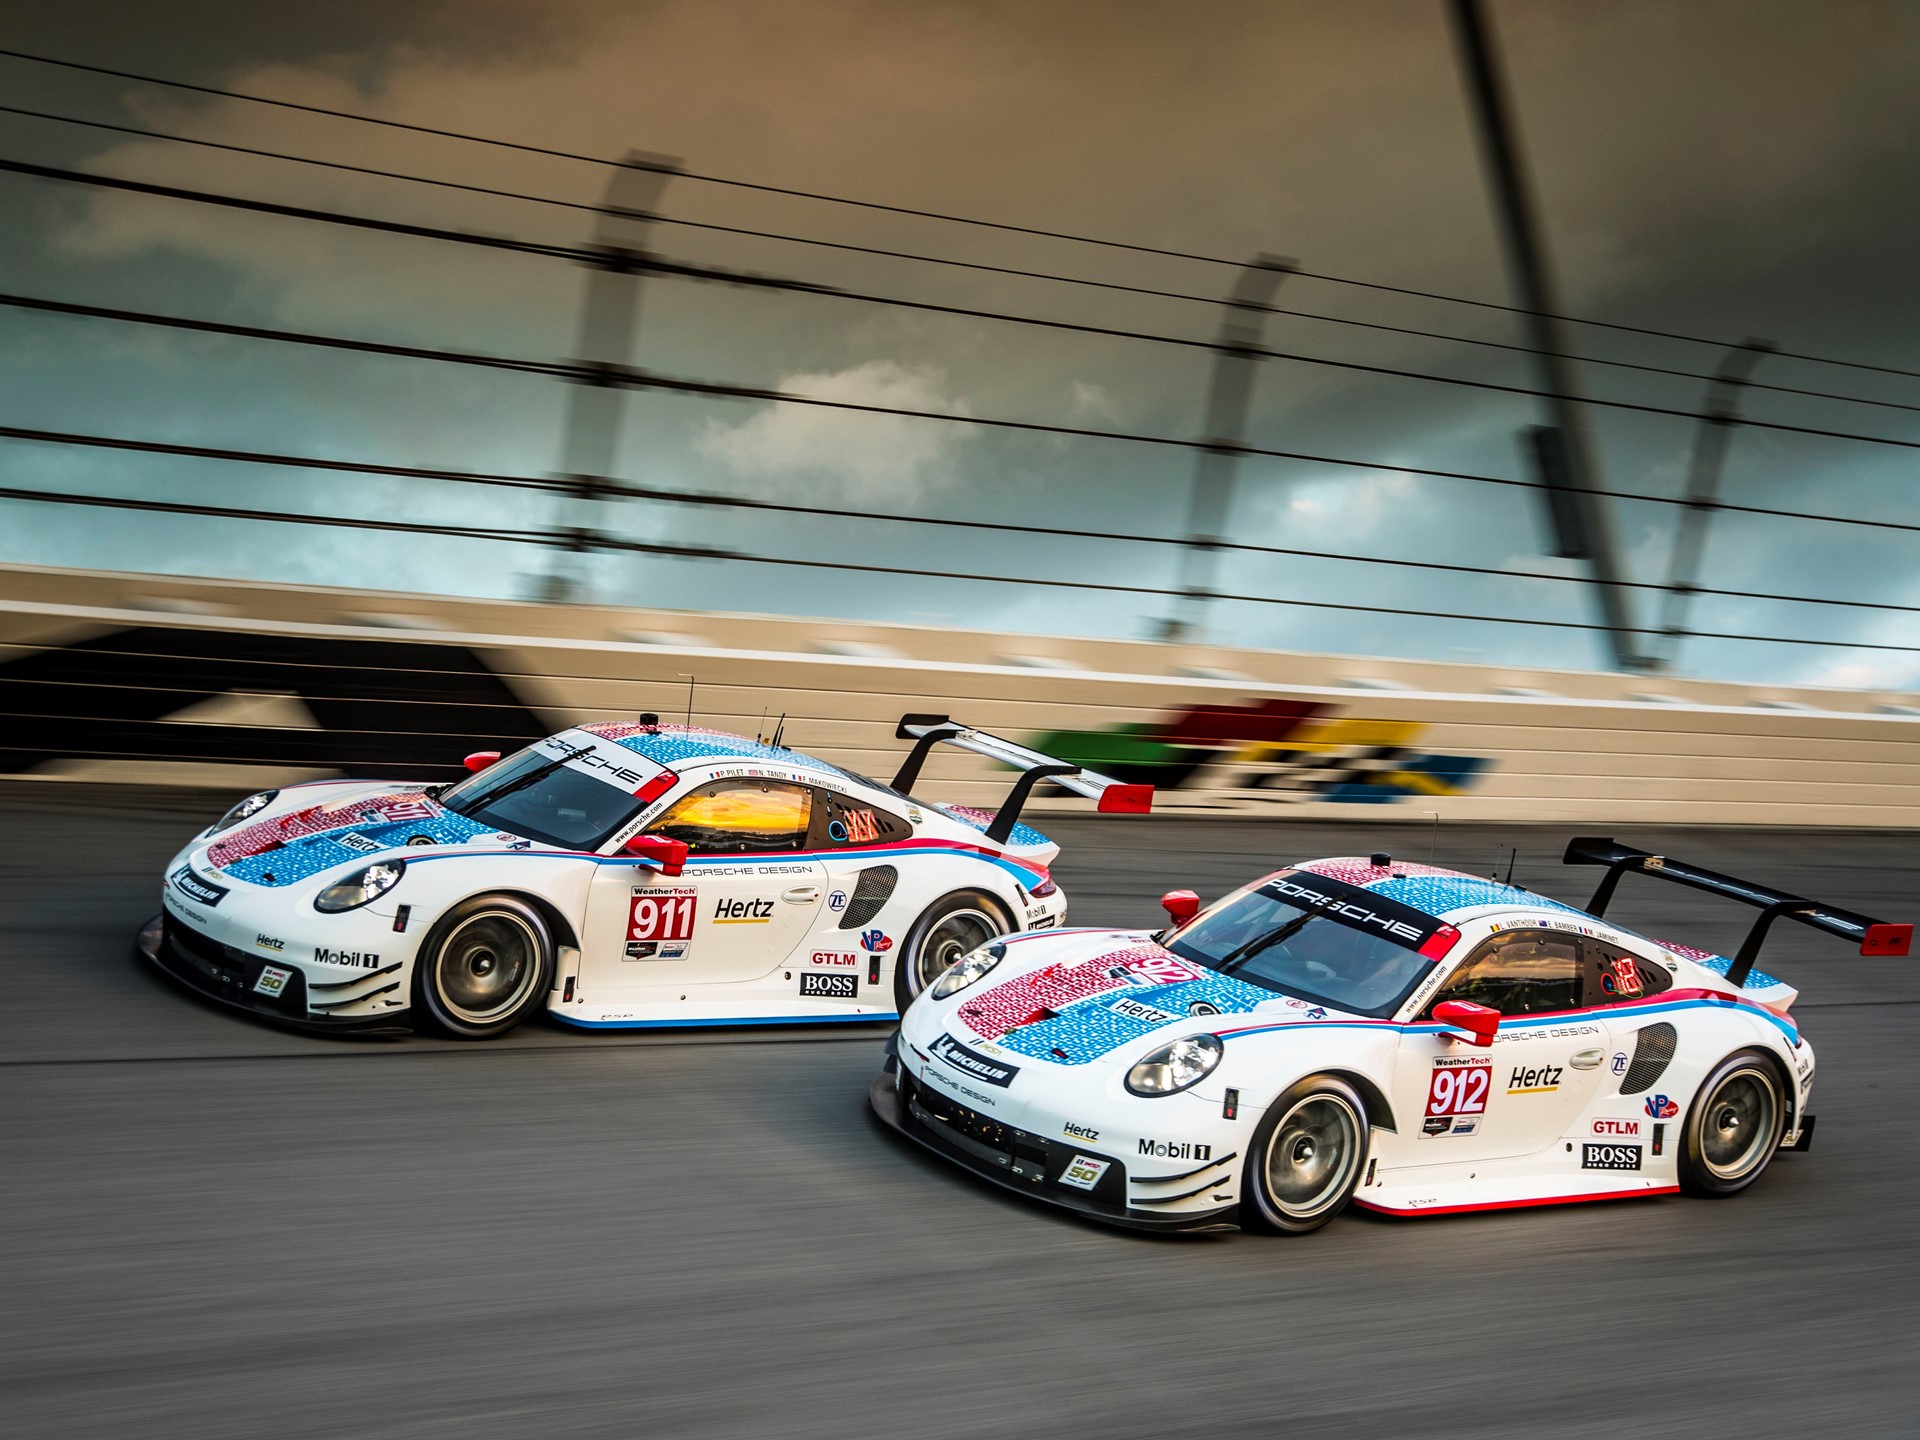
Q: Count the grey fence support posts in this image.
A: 3